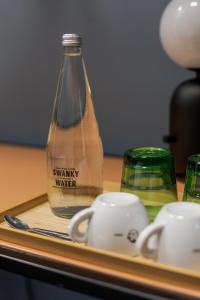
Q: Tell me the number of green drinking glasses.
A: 2